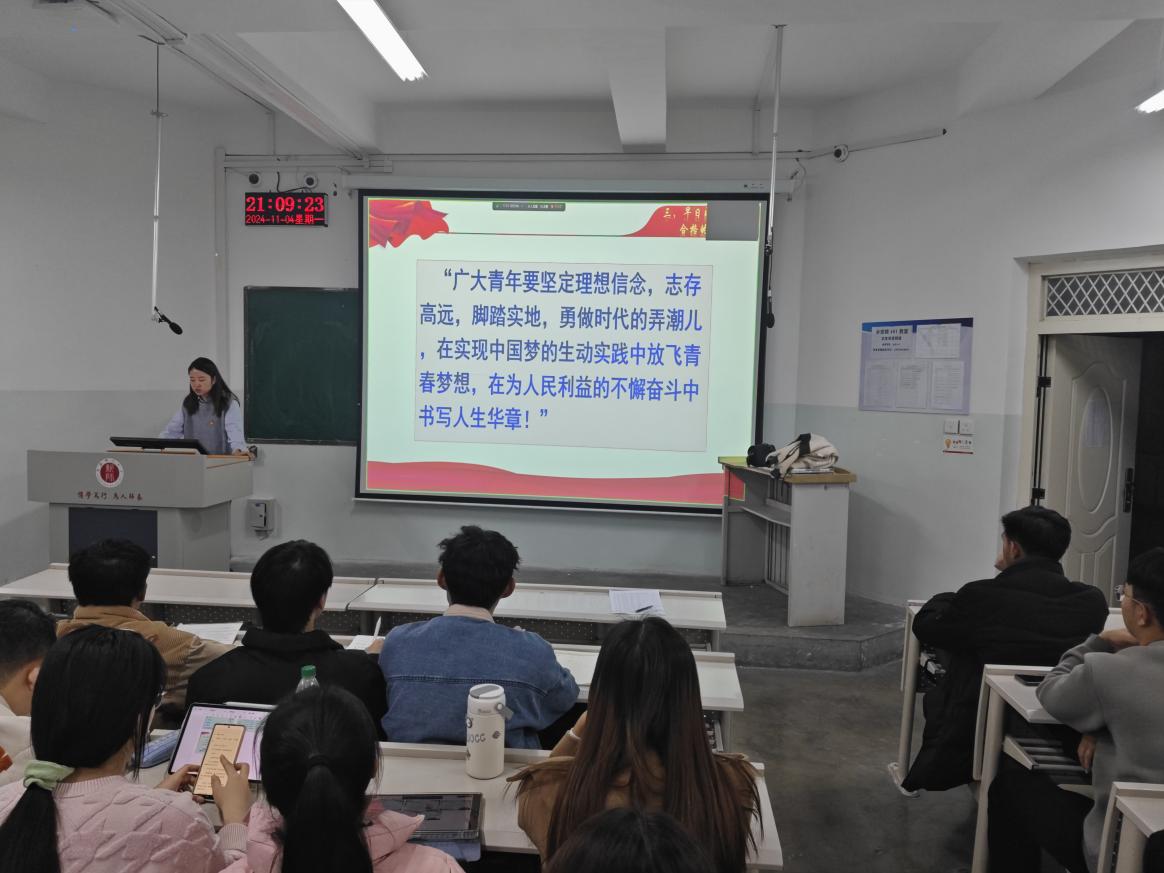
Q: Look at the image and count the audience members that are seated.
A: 10